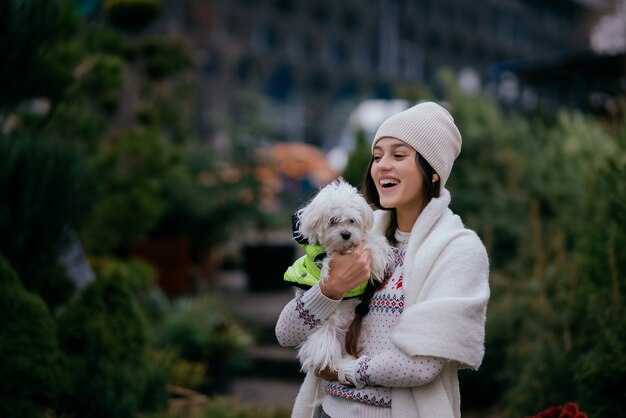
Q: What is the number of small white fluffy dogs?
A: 1